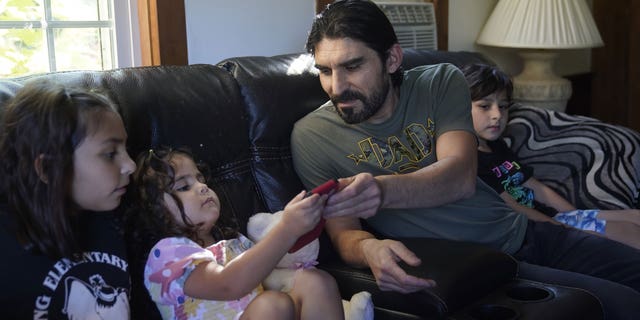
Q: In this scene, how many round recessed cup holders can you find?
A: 2